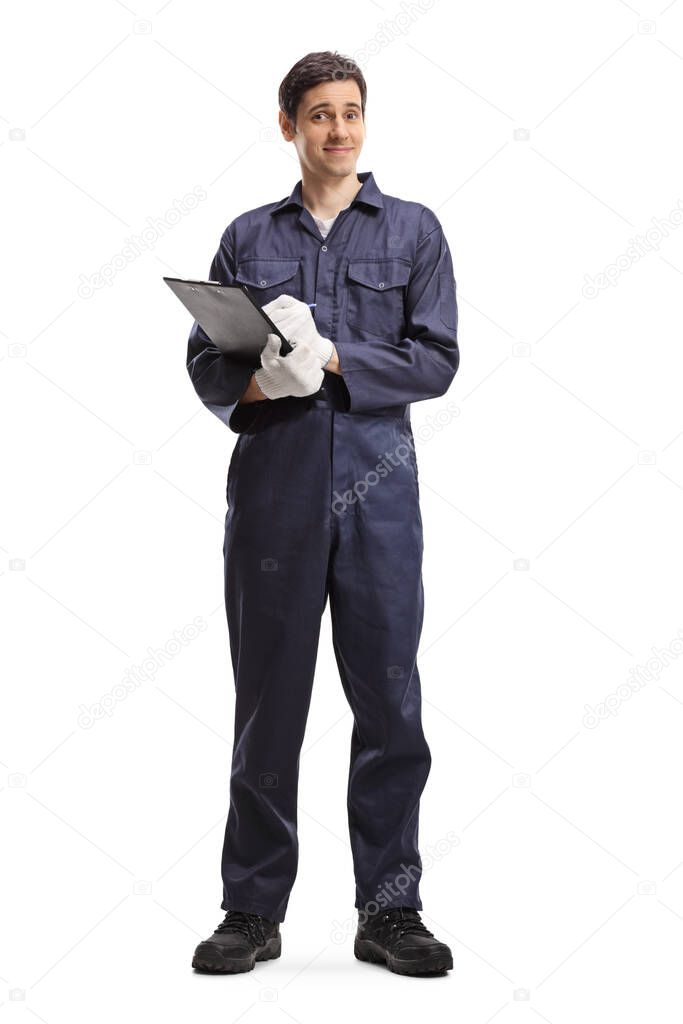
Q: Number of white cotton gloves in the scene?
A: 2